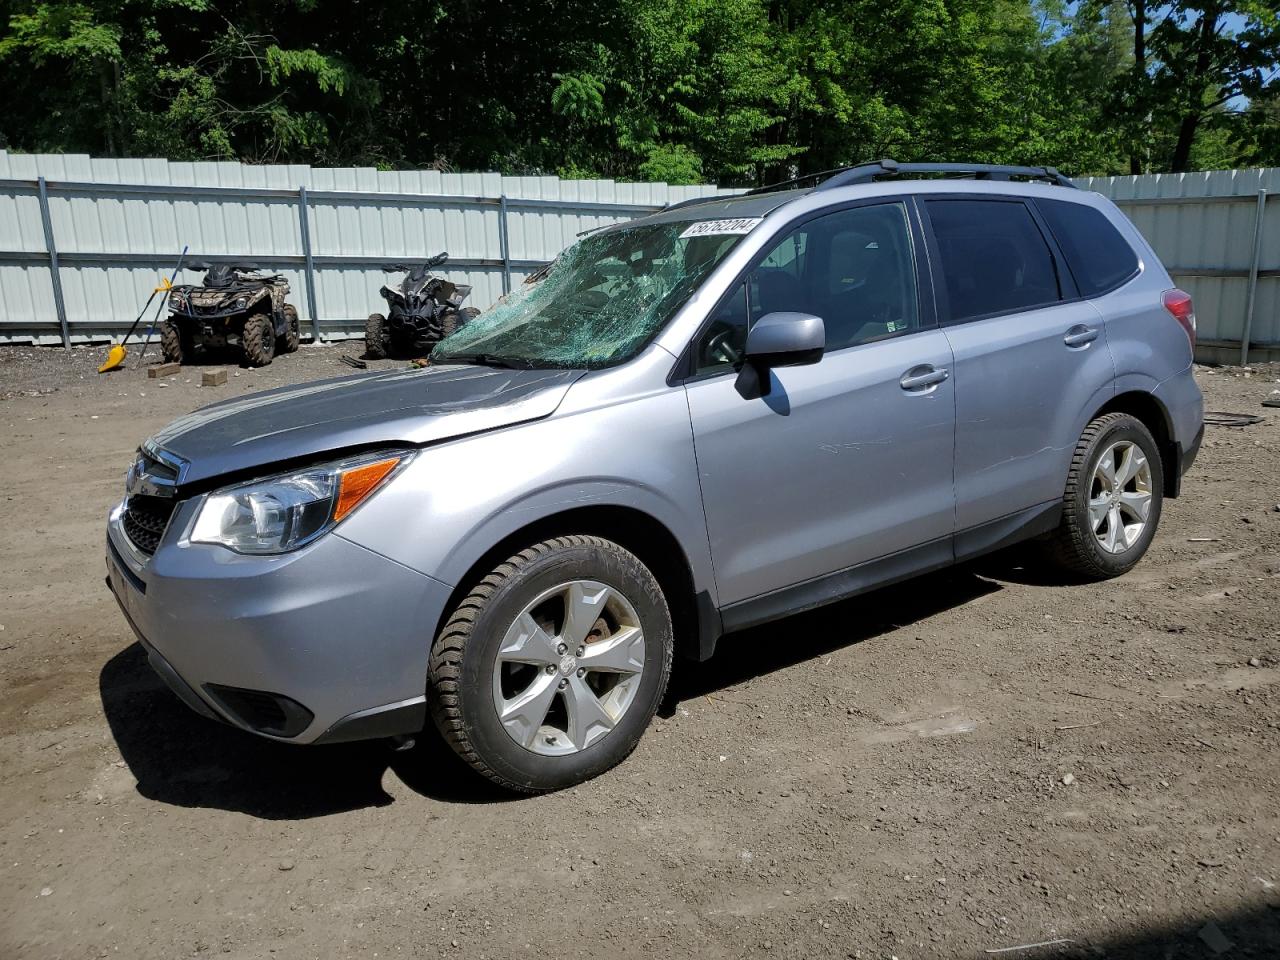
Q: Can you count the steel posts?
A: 4